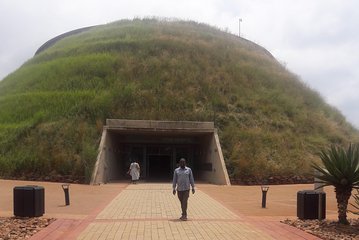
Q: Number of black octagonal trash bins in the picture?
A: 2